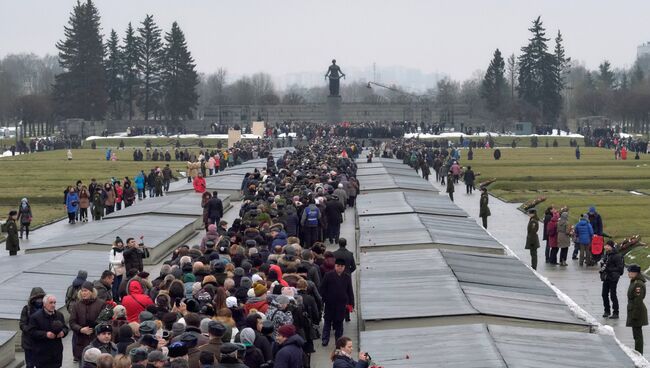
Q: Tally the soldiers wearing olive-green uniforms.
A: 5